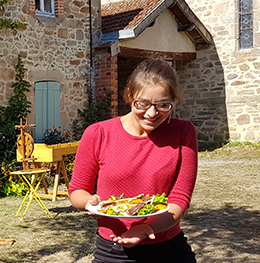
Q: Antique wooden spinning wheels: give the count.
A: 1